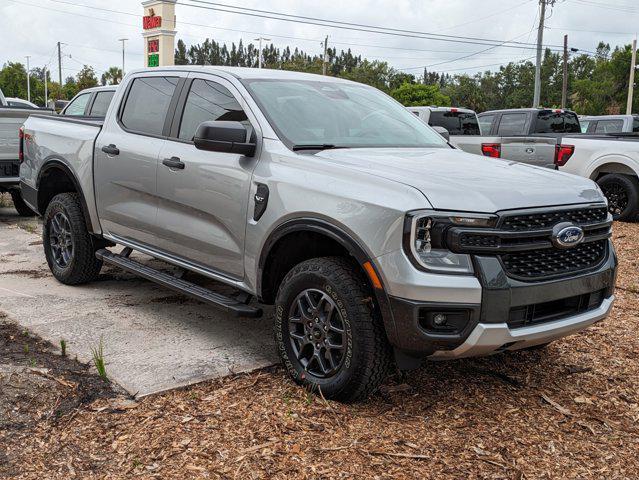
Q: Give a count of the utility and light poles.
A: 9